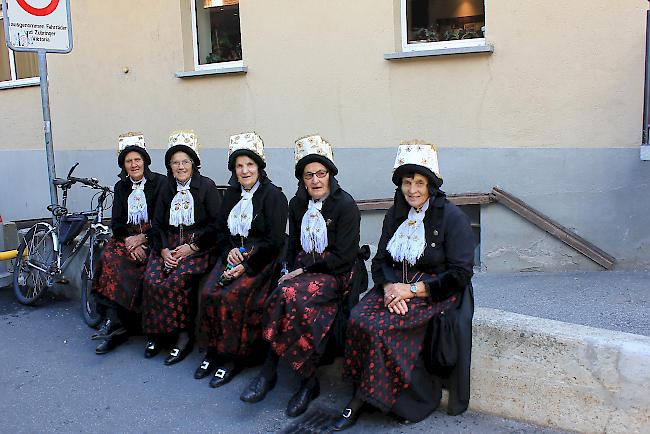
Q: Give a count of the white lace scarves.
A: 5